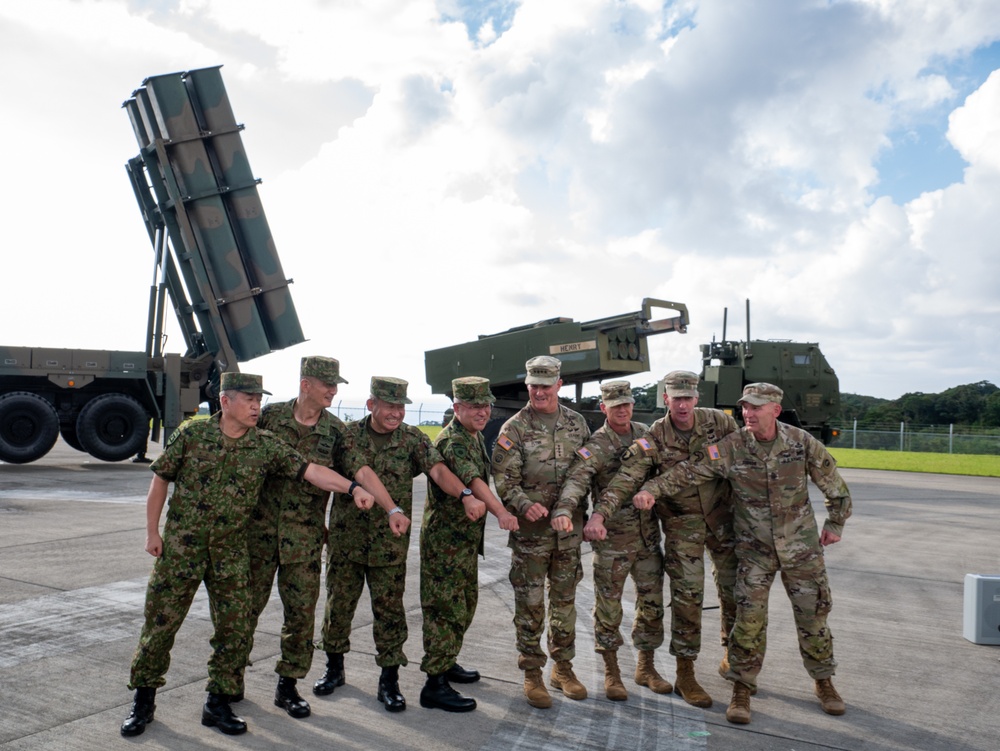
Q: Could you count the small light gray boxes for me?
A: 1